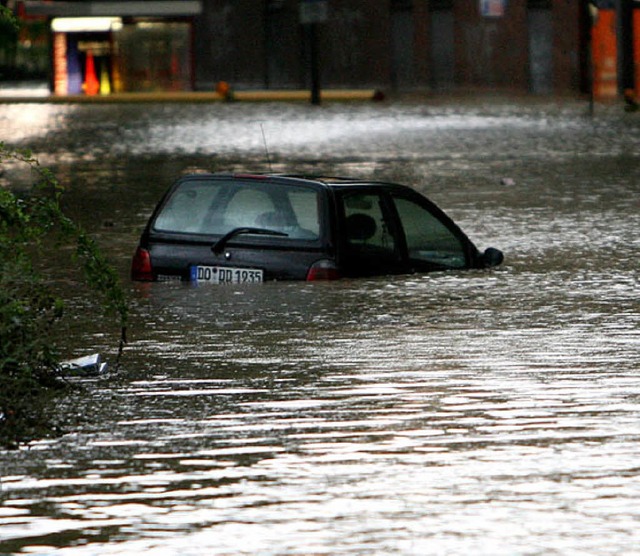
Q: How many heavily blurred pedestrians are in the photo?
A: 0